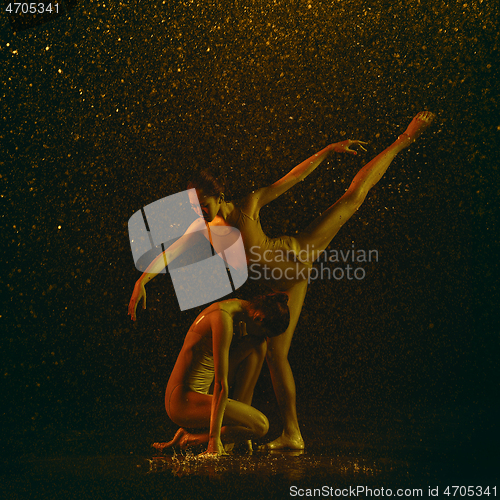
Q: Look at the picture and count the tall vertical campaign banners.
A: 0